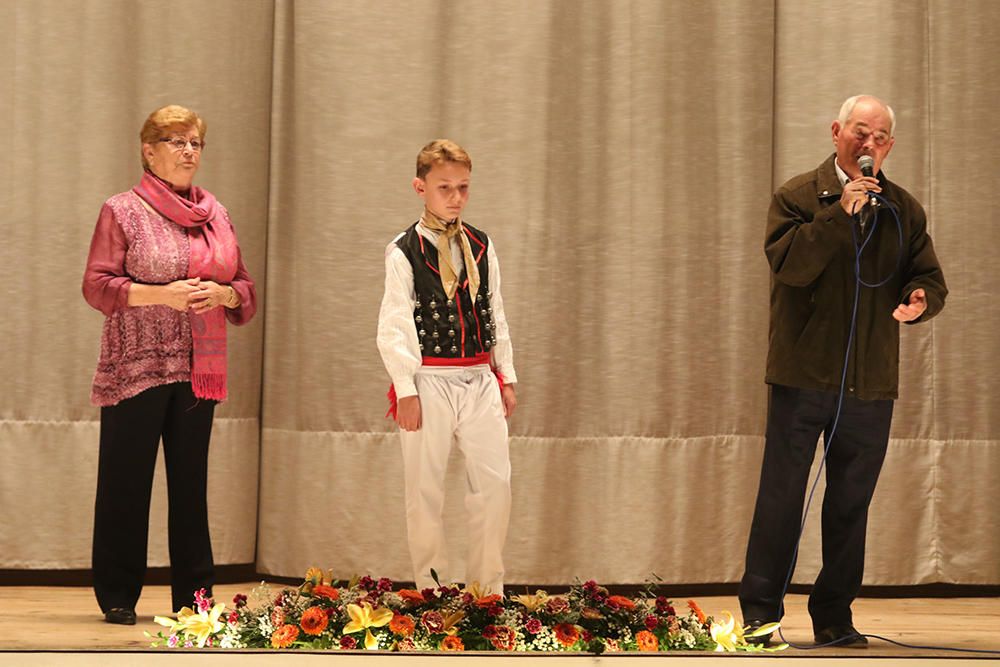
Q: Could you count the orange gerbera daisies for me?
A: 11